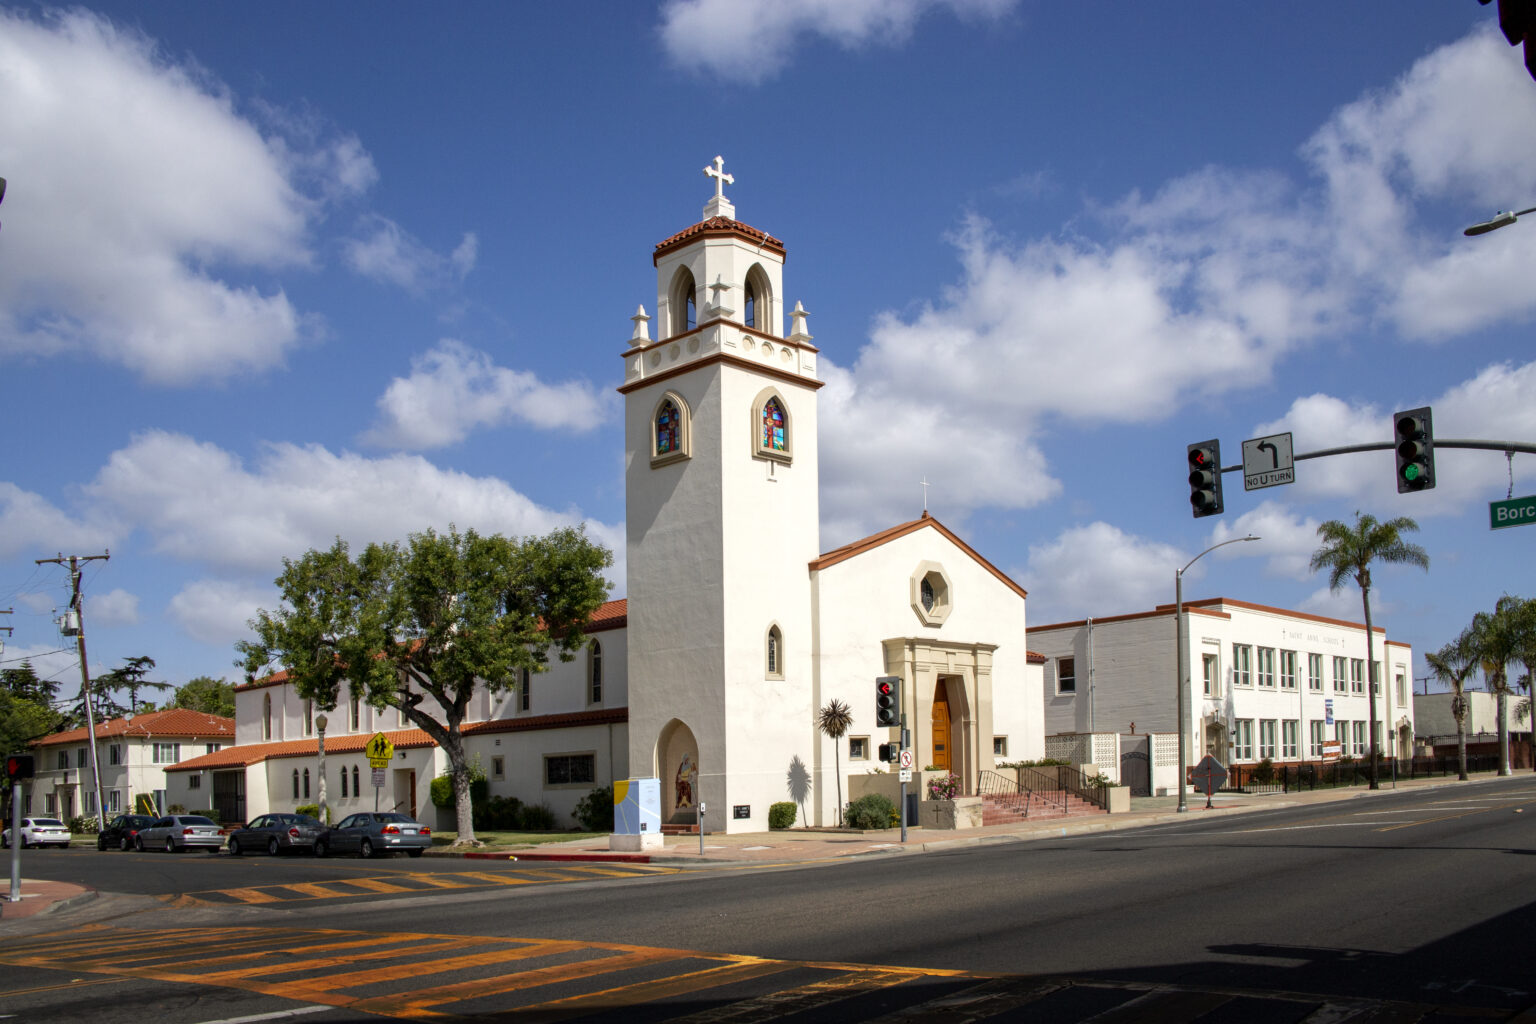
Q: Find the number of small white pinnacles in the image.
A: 3